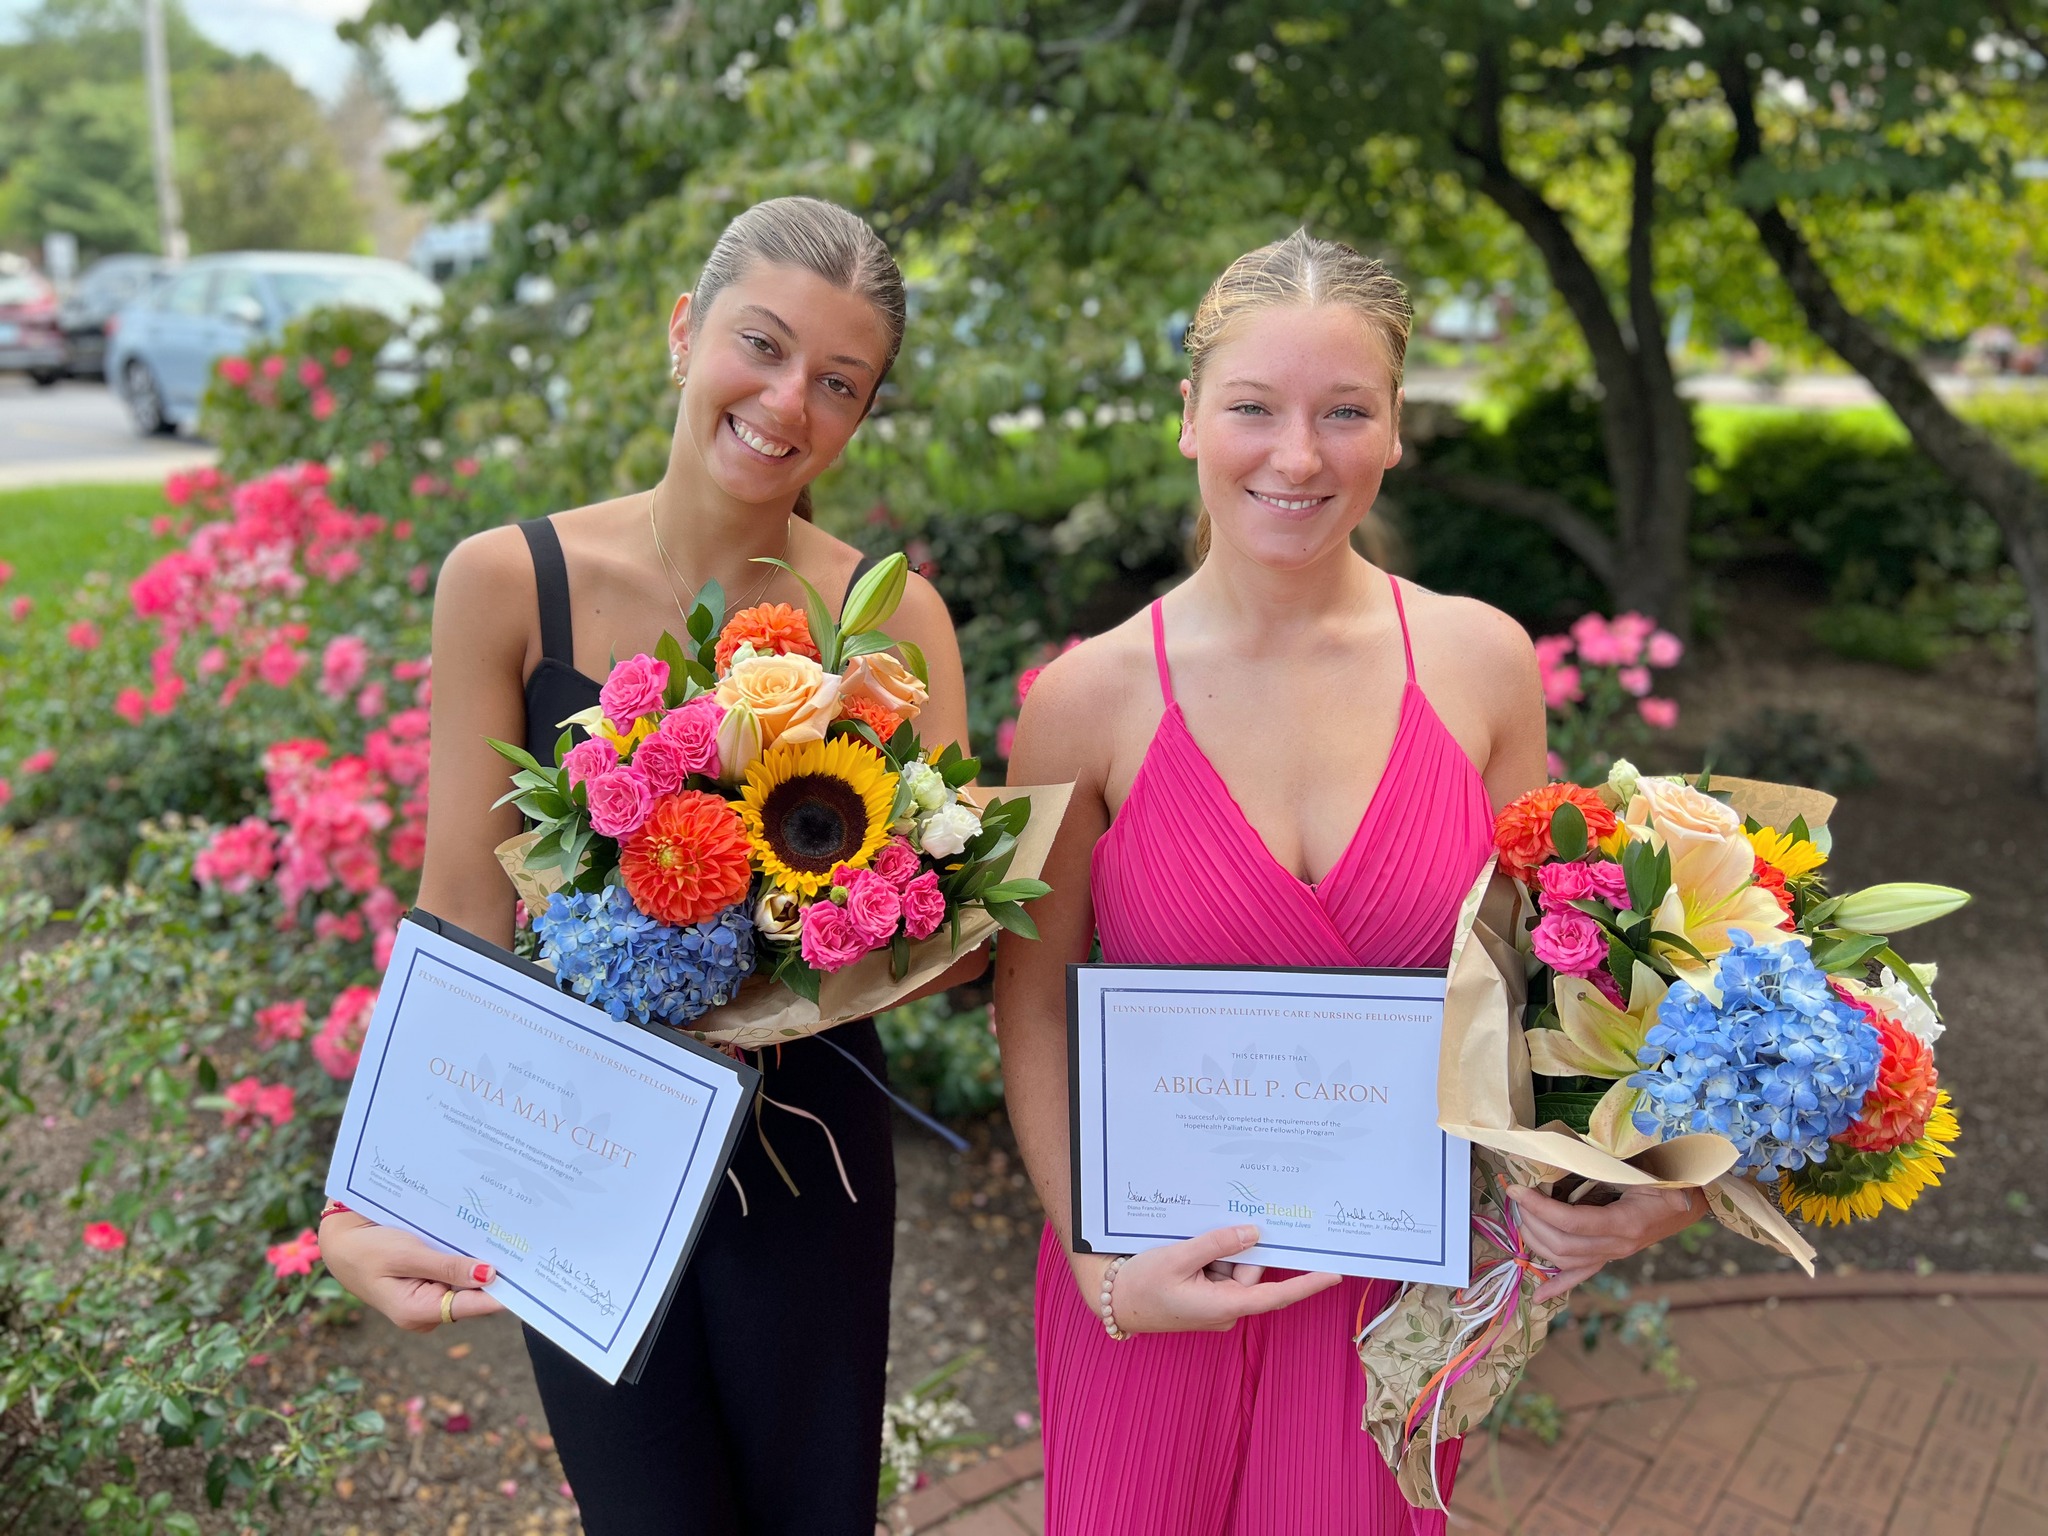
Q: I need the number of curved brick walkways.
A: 1